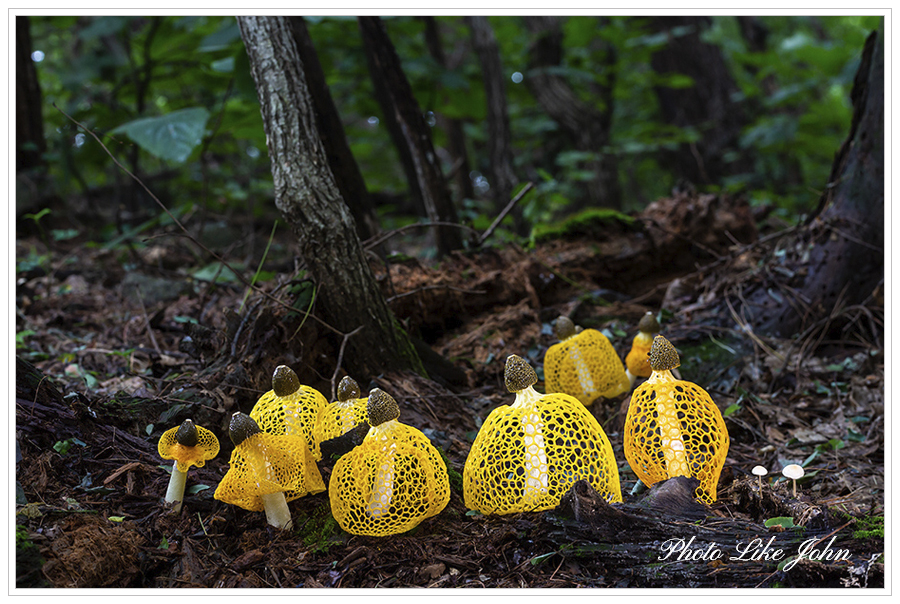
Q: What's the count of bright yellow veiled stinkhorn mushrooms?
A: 9